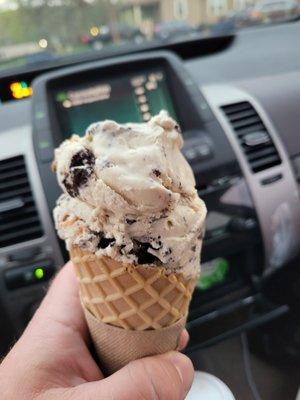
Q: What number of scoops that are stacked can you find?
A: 2